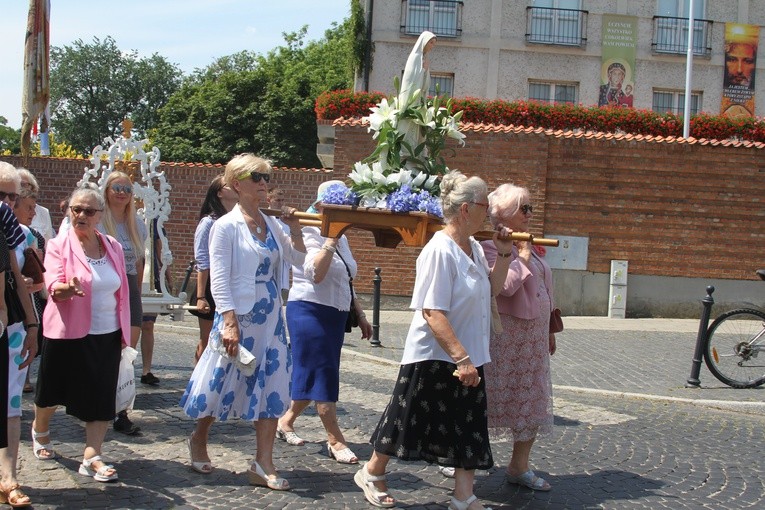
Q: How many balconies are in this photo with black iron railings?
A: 3